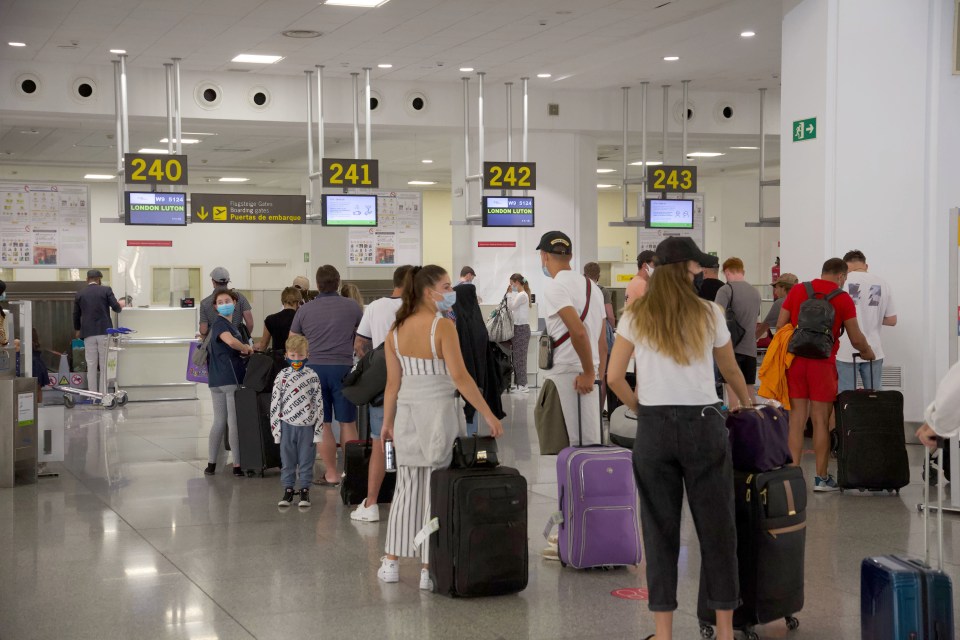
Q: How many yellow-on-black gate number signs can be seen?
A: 4